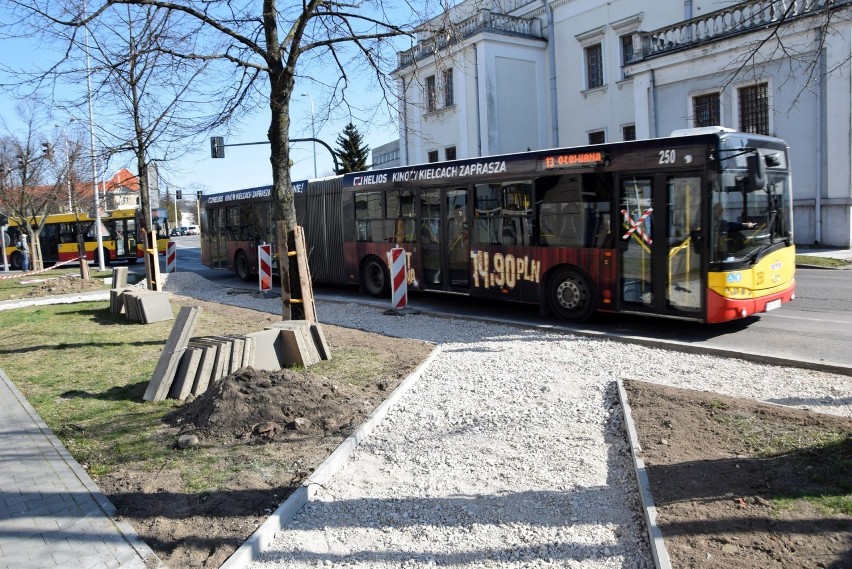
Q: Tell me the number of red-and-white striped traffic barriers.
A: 3